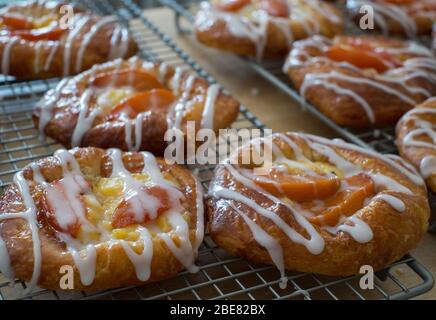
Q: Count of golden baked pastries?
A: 8